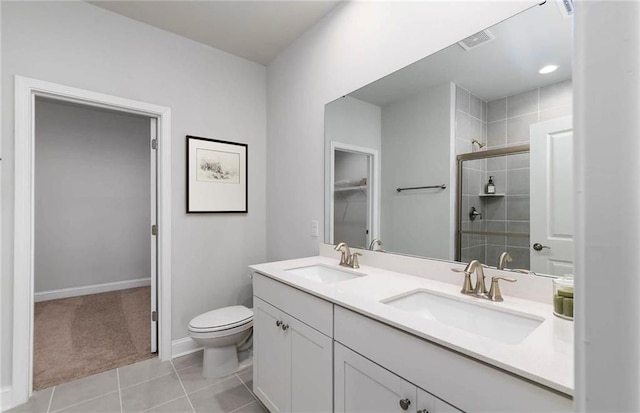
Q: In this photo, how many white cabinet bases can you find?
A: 2